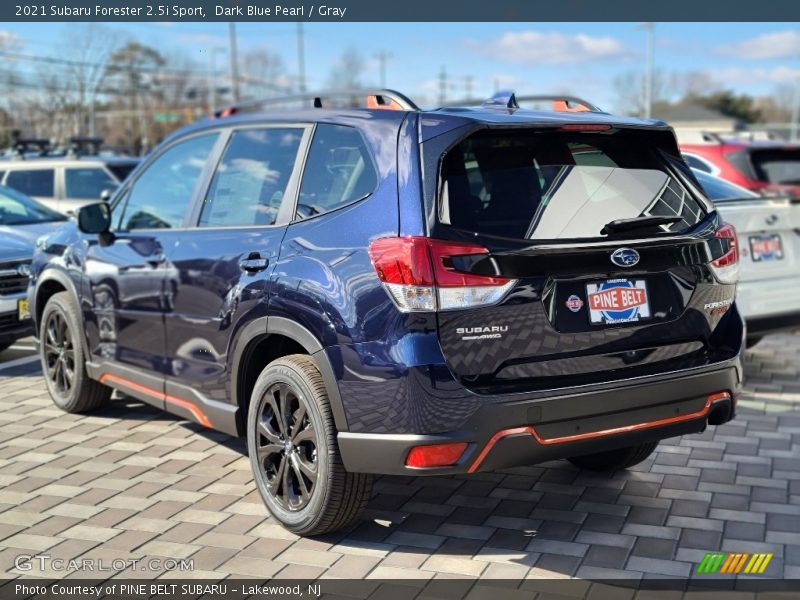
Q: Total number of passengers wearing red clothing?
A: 0